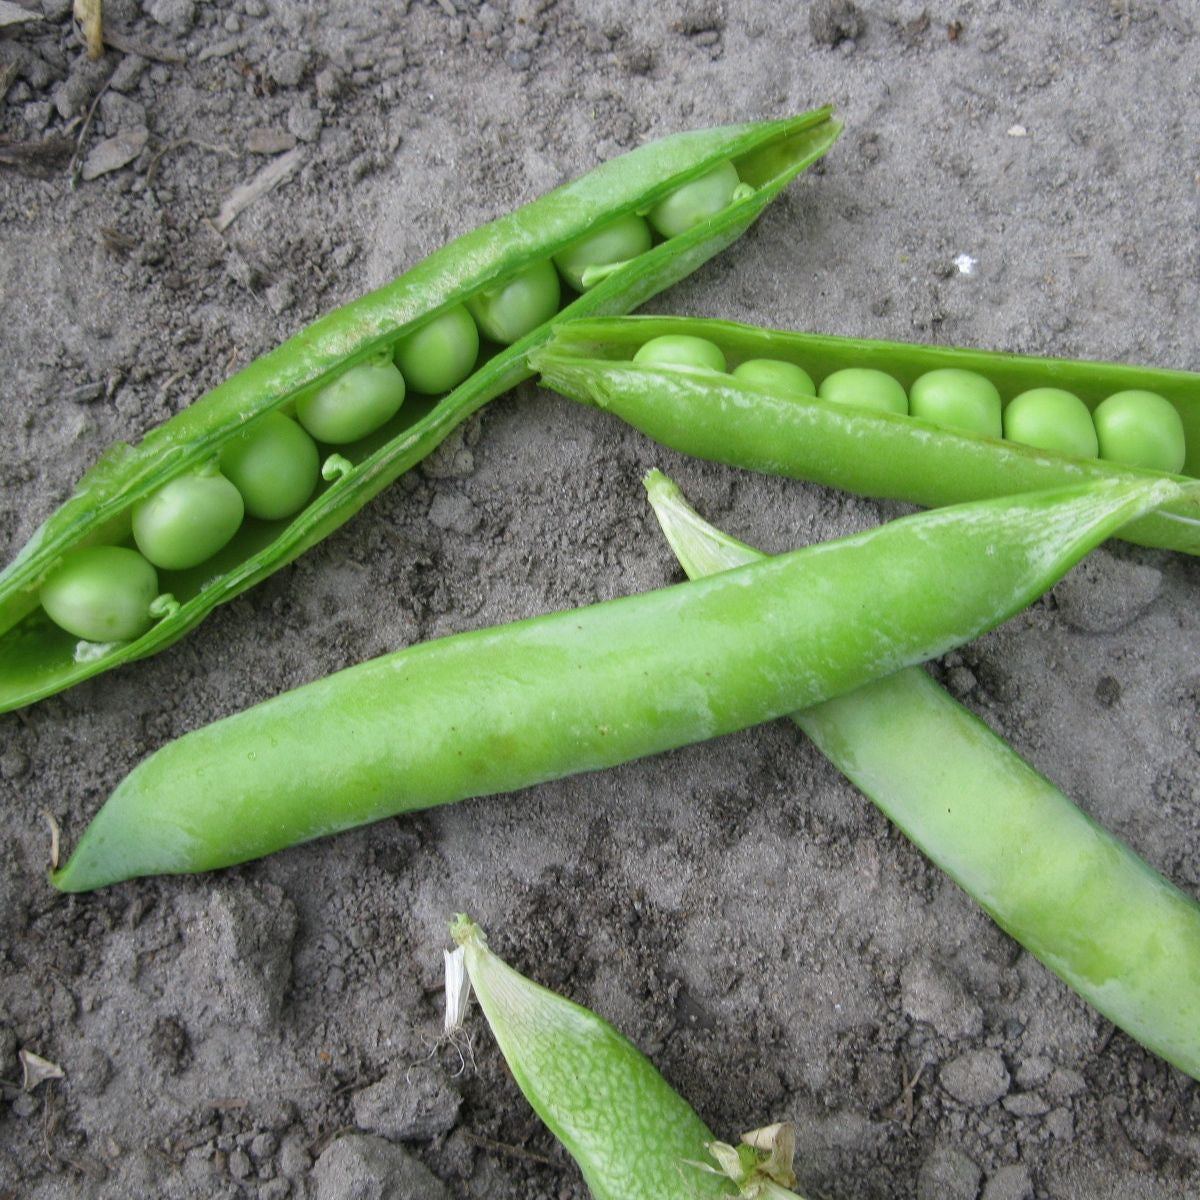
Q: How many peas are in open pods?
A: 14